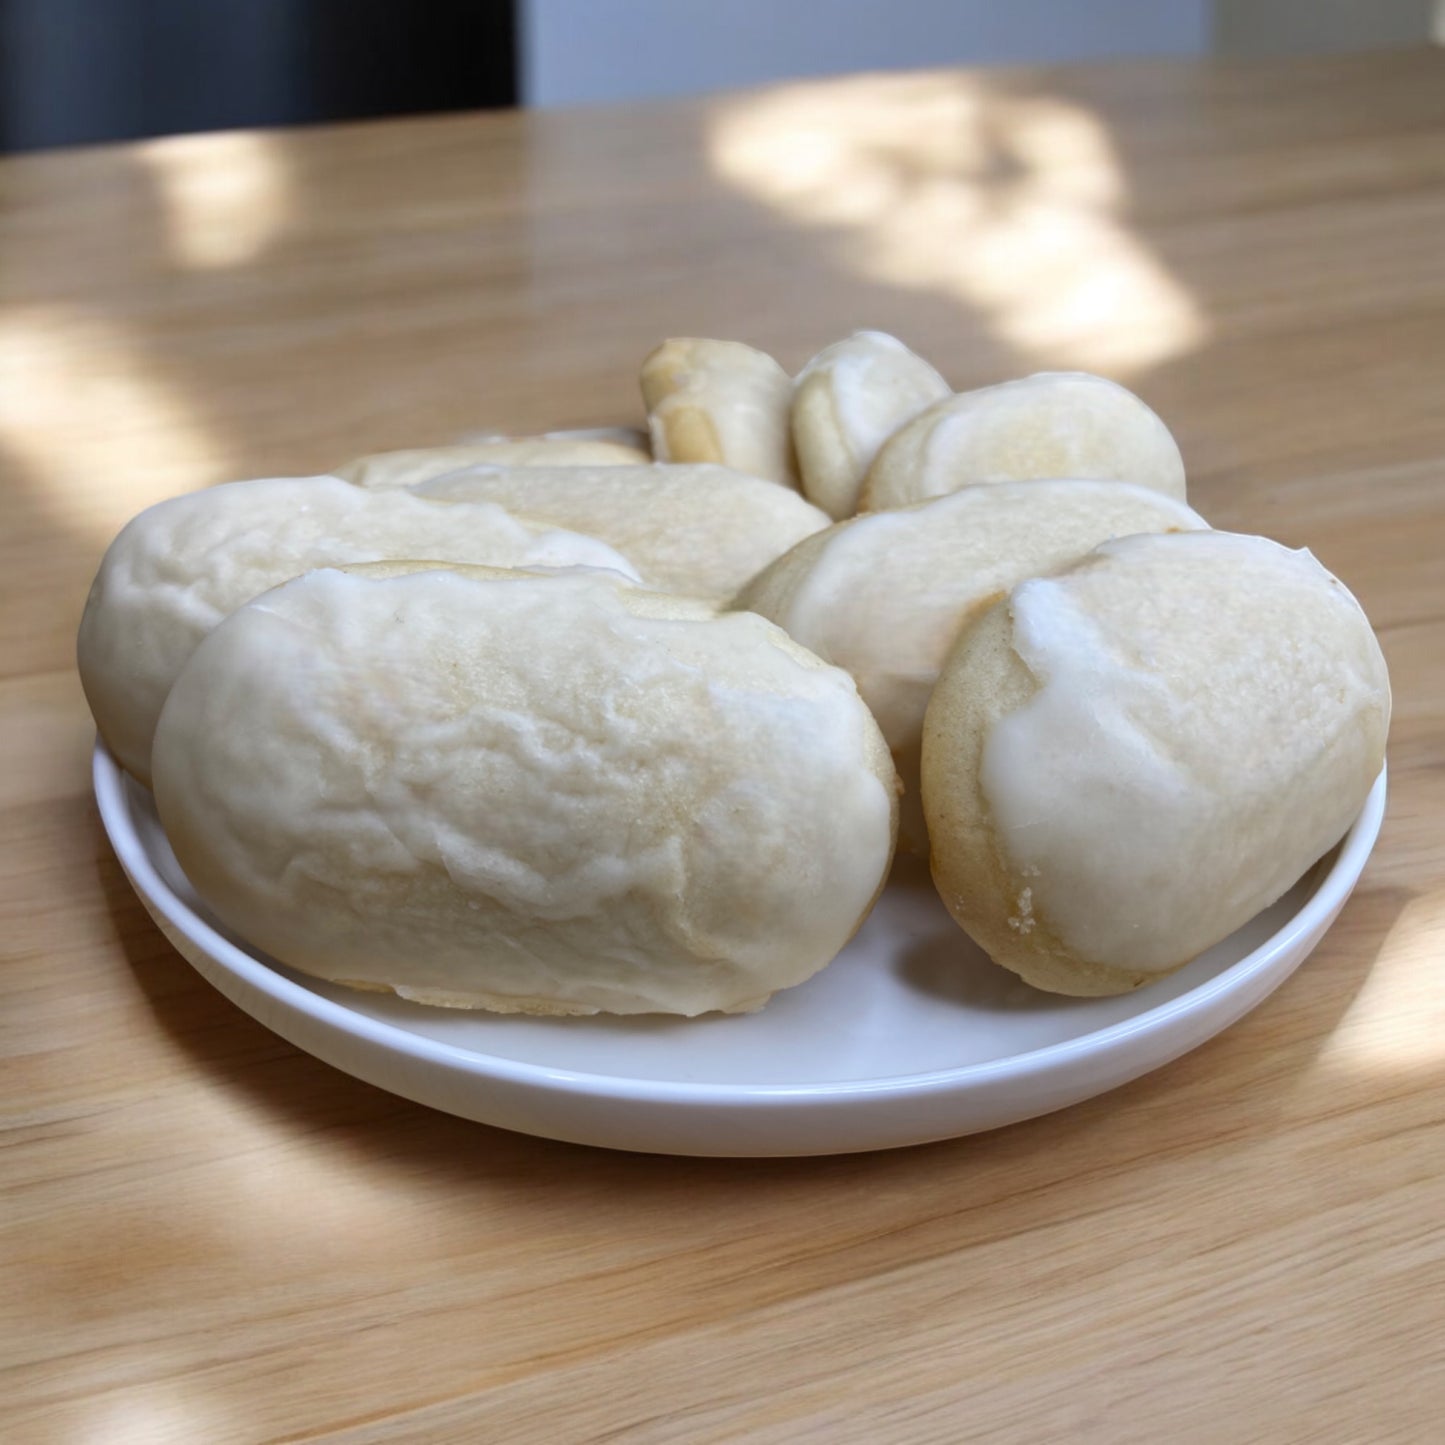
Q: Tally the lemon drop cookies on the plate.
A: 9